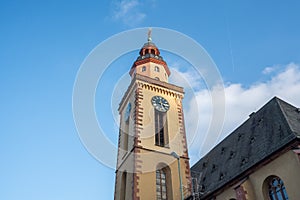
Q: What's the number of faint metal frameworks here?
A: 1